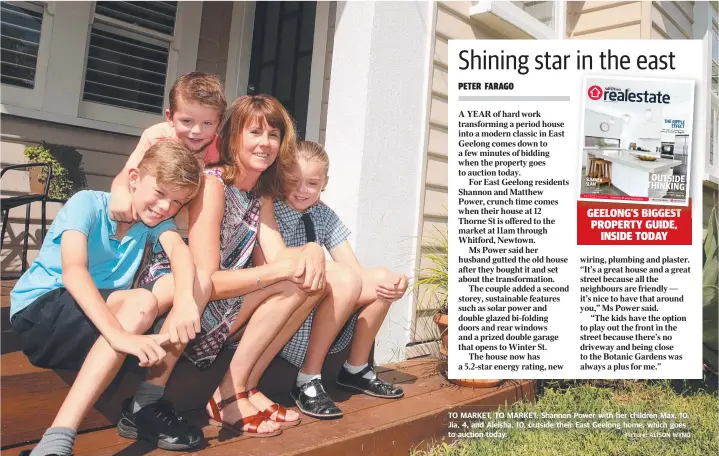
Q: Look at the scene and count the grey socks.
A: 2